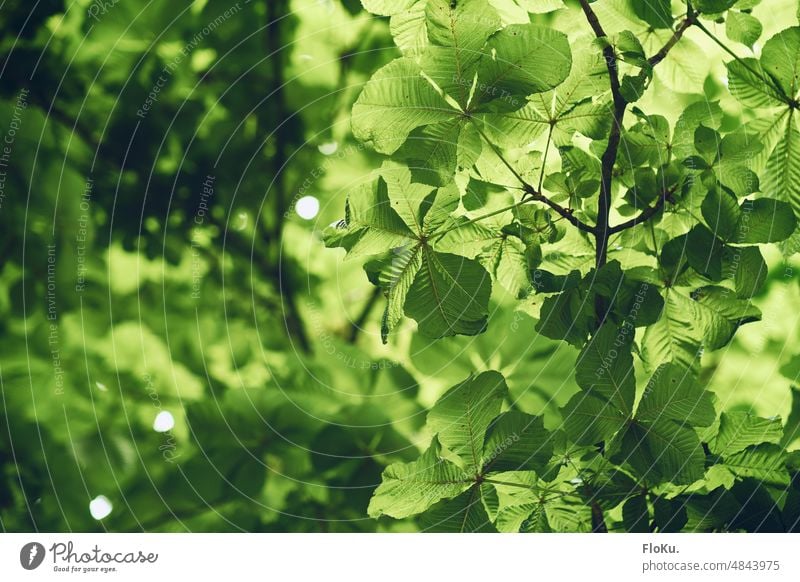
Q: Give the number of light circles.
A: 3